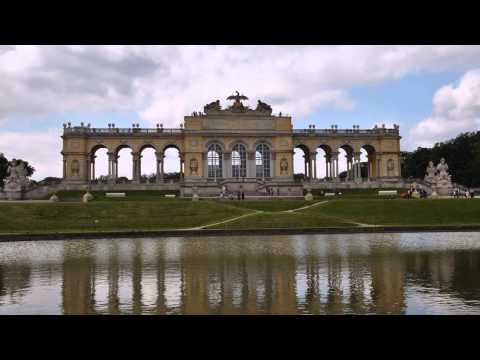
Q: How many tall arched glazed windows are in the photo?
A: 3